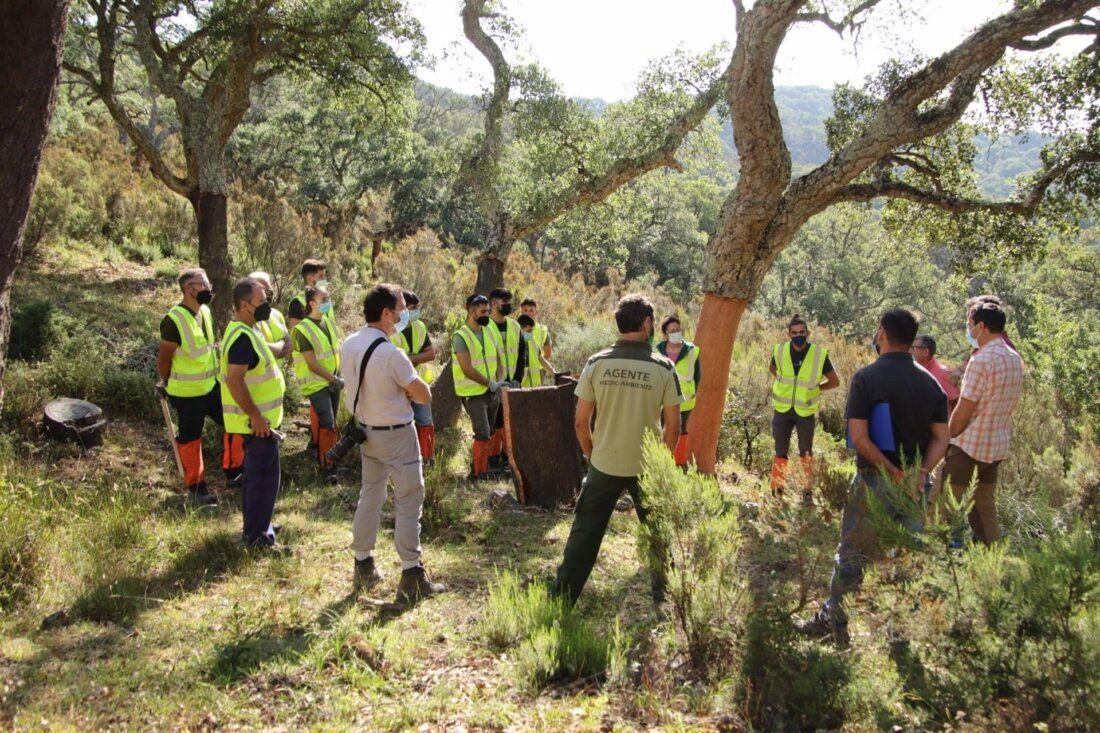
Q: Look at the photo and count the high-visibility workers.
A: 12